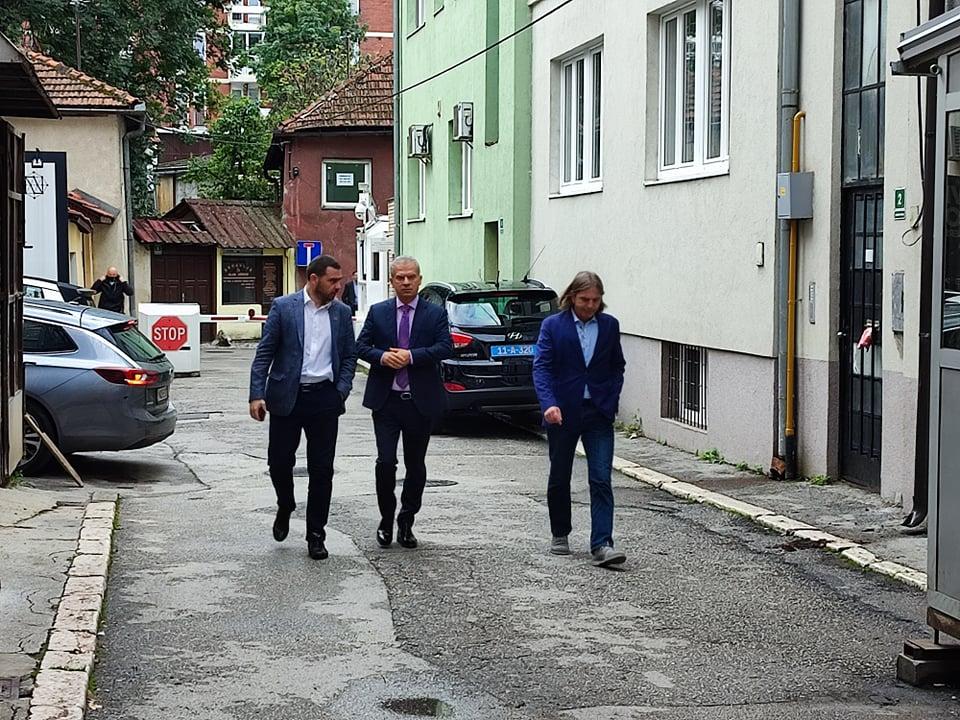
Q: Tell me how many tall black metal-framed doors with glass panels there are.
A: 1